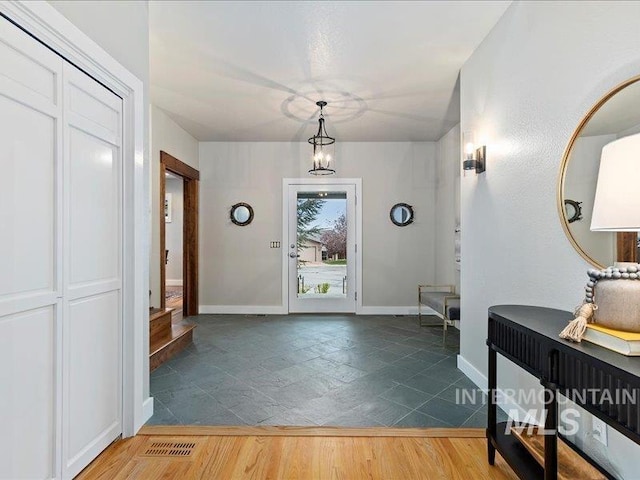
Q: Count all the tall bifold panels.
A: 2